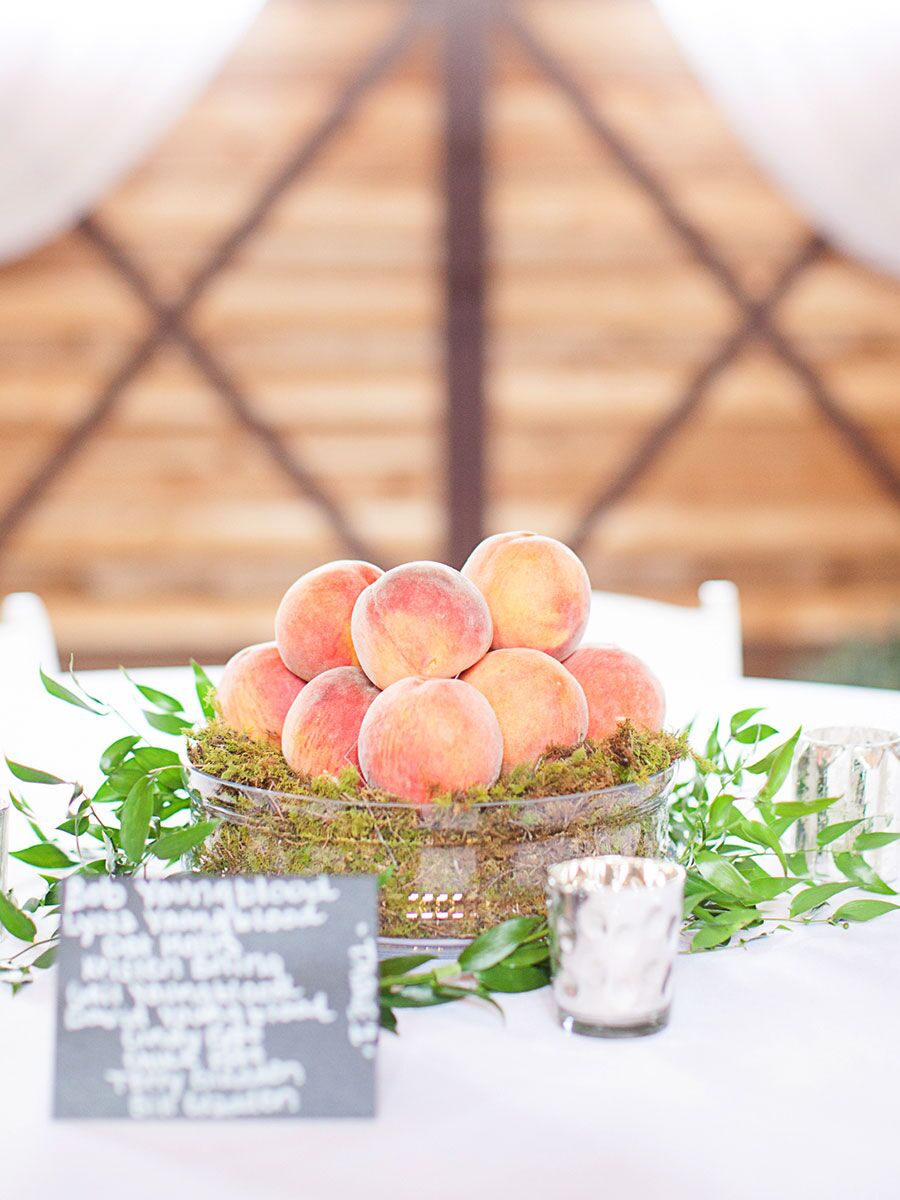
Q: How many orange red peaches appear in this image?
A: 8